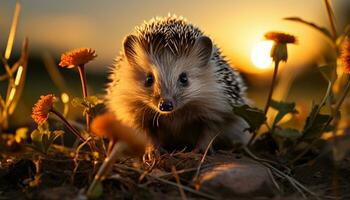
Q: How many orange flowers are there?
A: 5